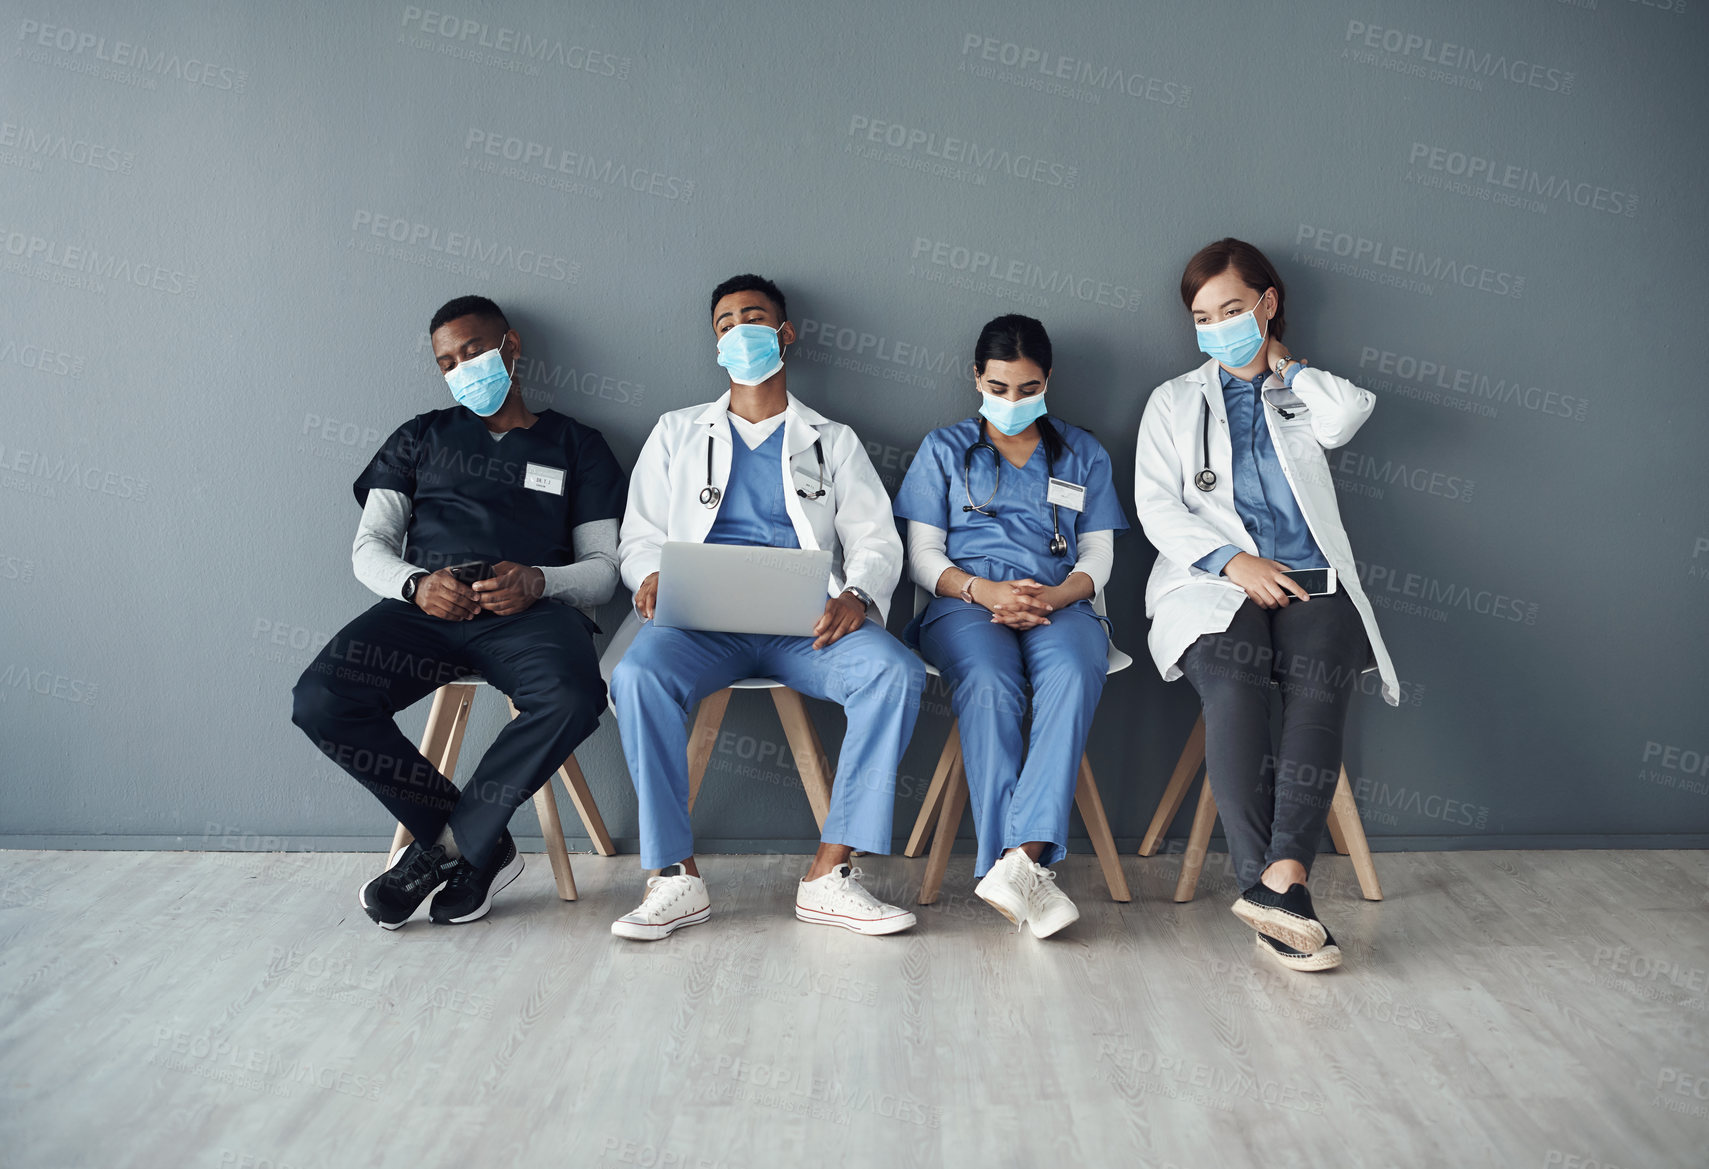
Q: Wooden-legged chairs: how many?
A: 4